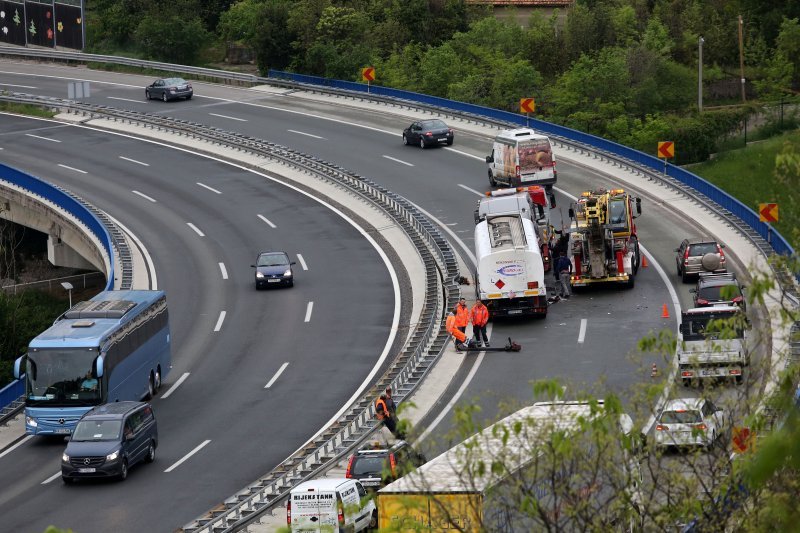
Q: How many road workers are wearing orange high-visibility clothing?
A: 4